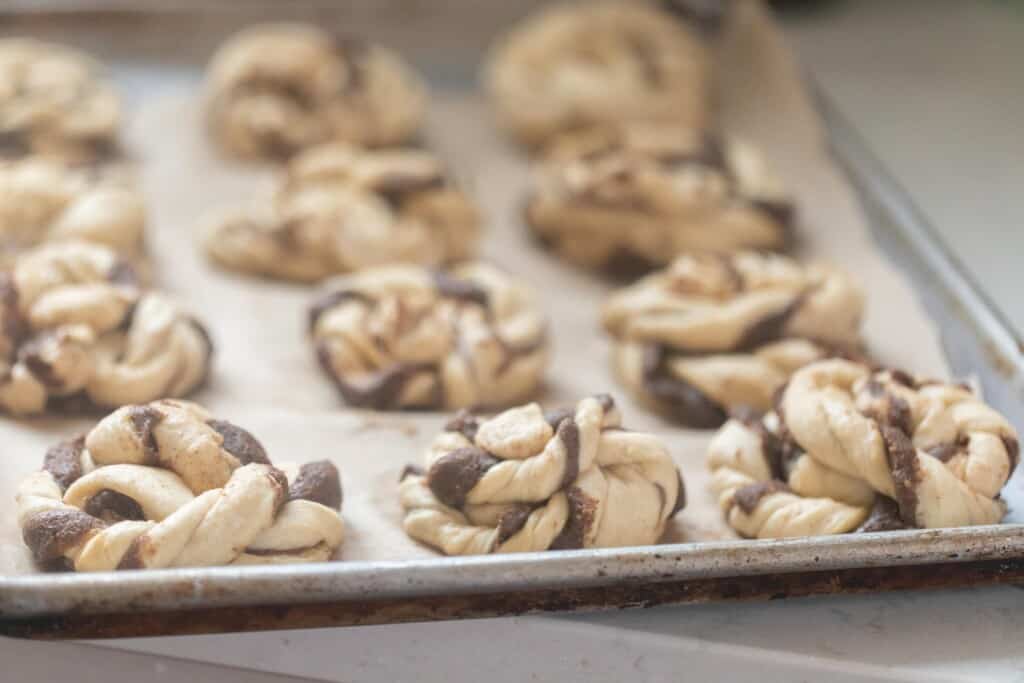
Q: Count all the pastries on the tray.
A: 12